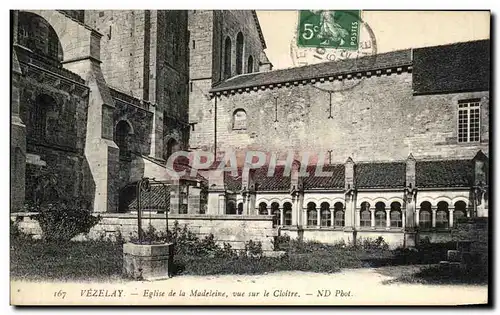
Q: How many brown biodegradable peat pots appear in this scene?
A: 0